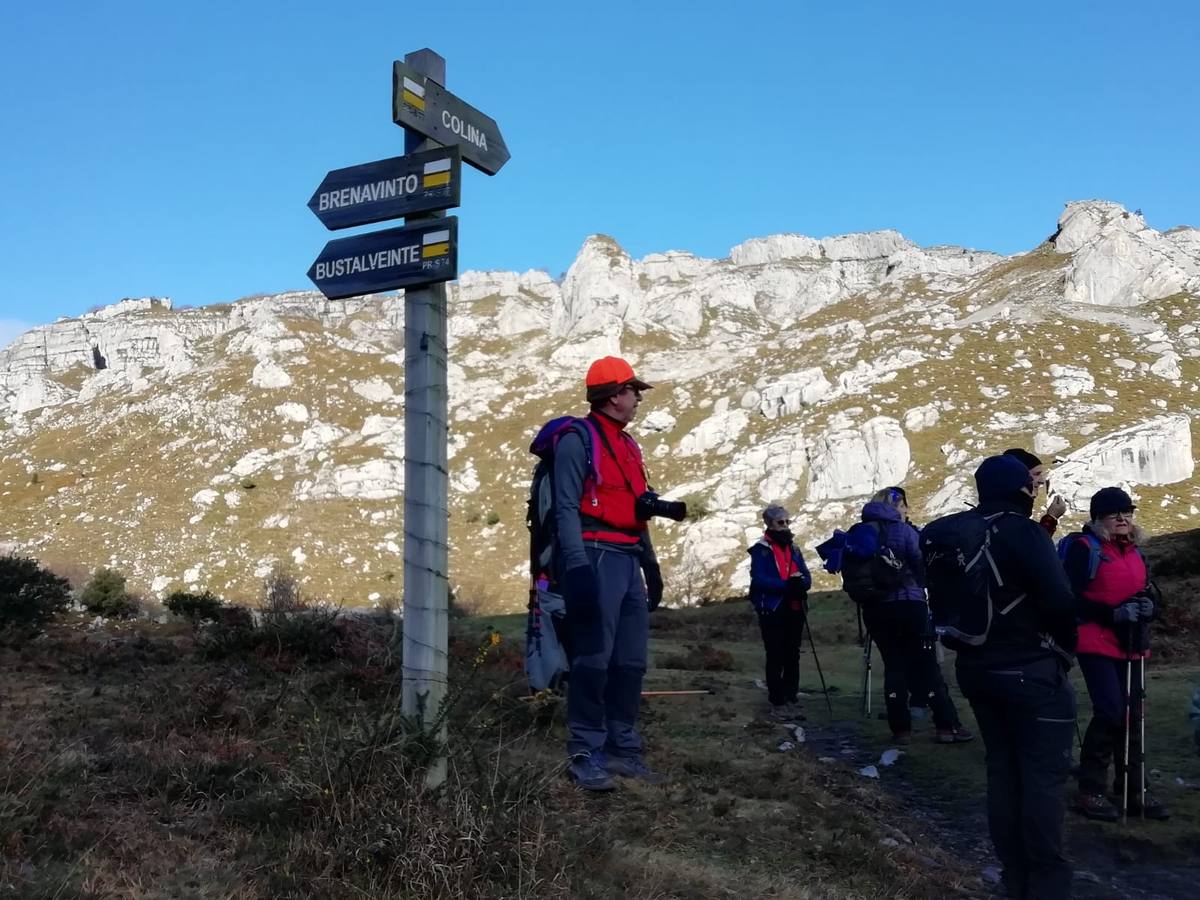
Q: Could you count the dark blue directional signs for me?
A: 3